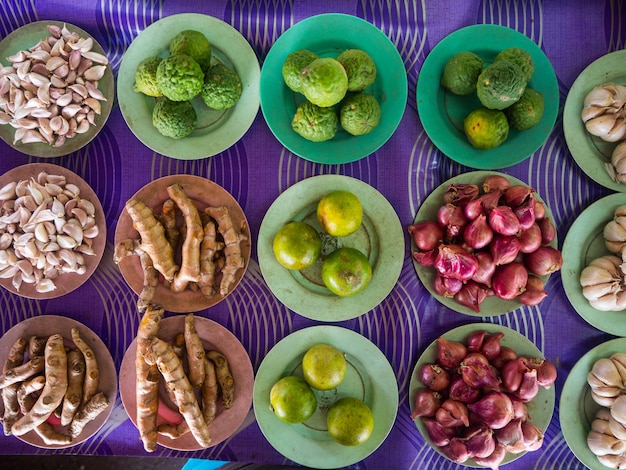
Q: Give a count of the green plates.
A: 11